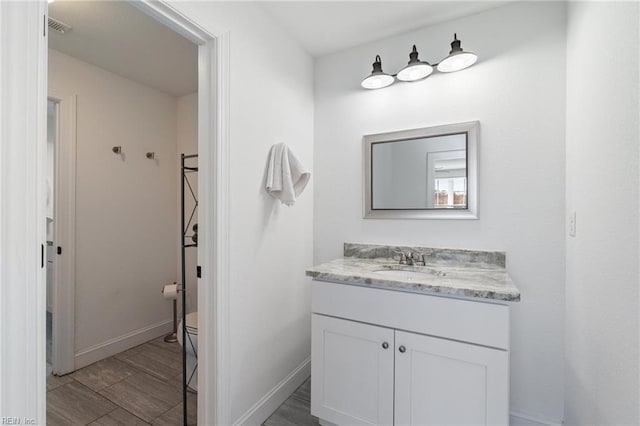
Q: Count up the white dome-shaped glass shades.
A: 3